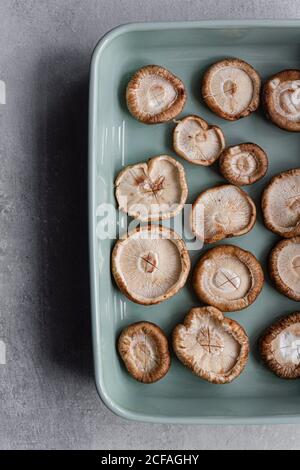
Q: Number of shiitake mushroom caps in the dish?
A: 14